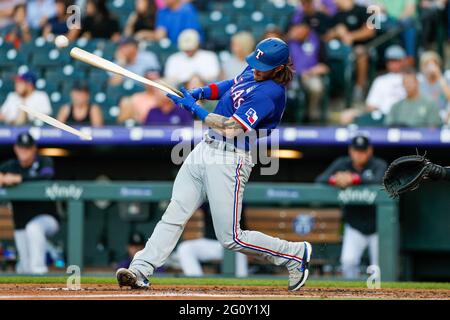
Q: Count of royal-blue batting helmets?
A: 1